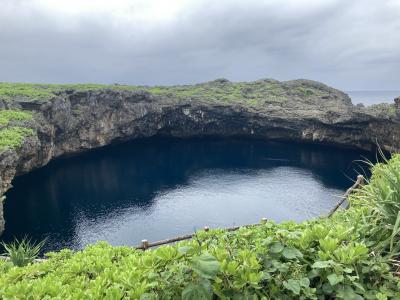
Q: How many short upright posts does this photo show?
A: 4